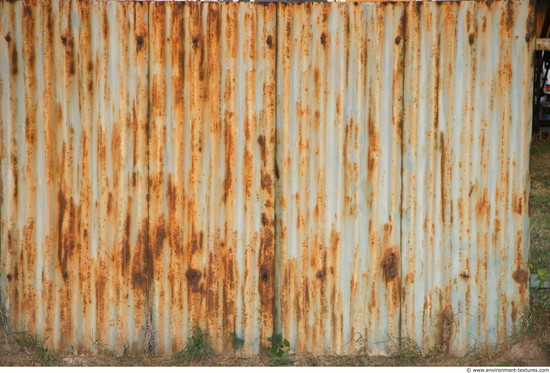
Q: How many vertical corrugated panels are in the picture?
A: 4